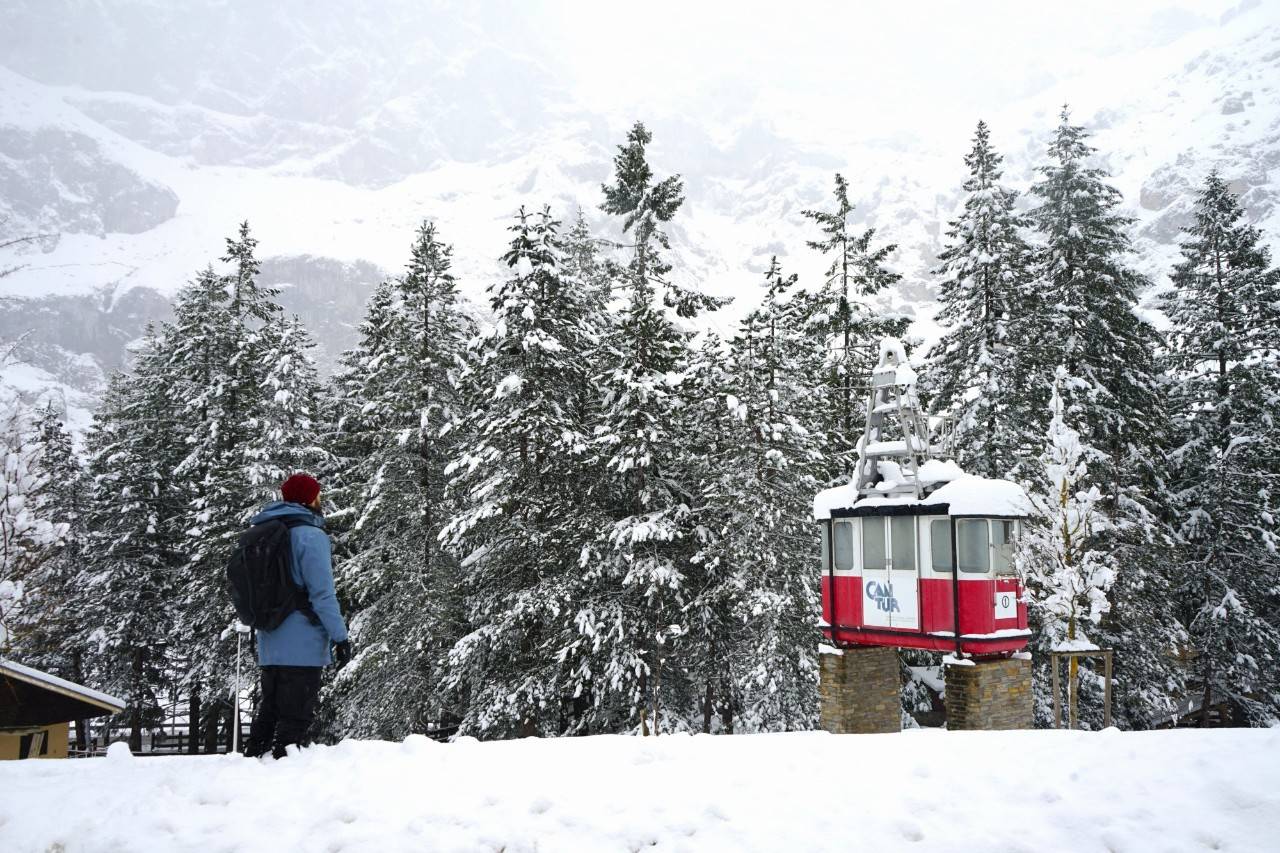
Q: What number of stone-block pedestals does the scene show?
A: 2